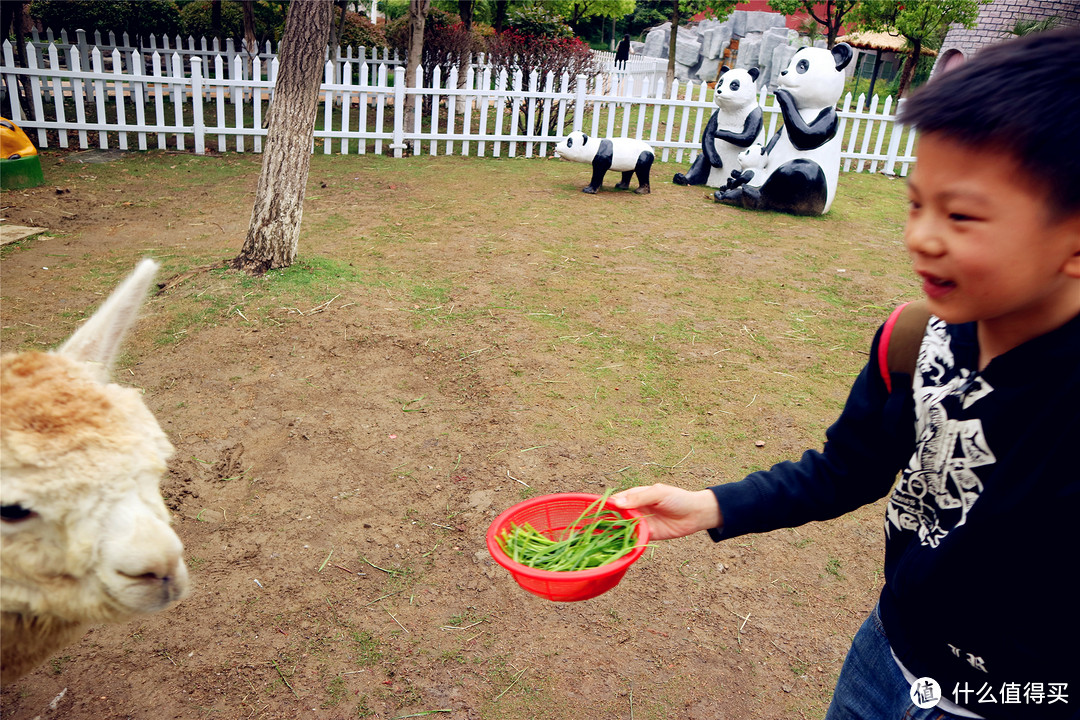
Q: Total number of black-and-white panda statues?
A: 4